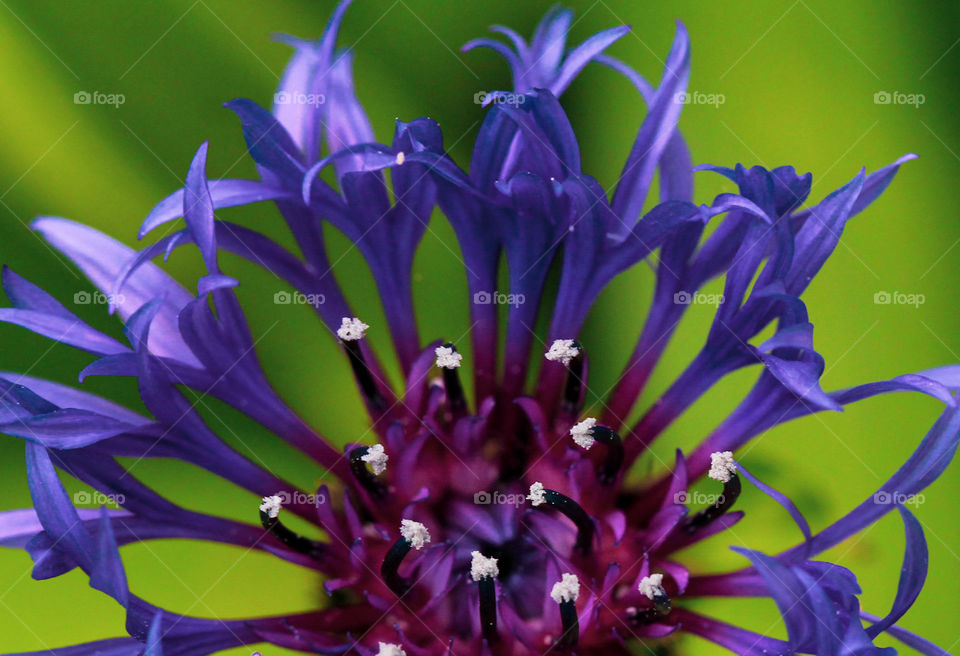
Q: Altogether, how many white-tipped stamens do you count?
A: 13